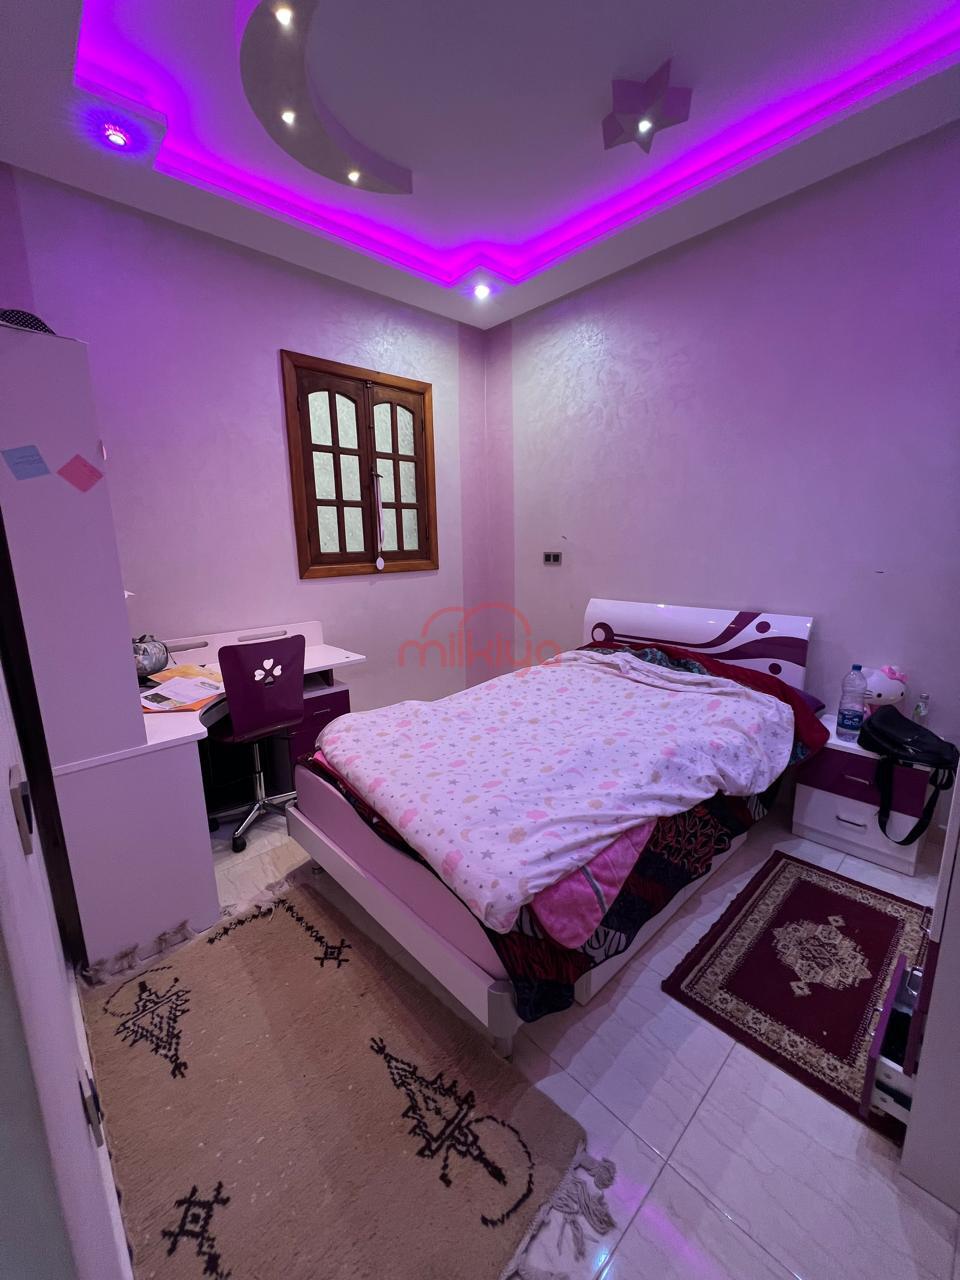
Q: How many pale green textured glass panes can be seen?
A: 12